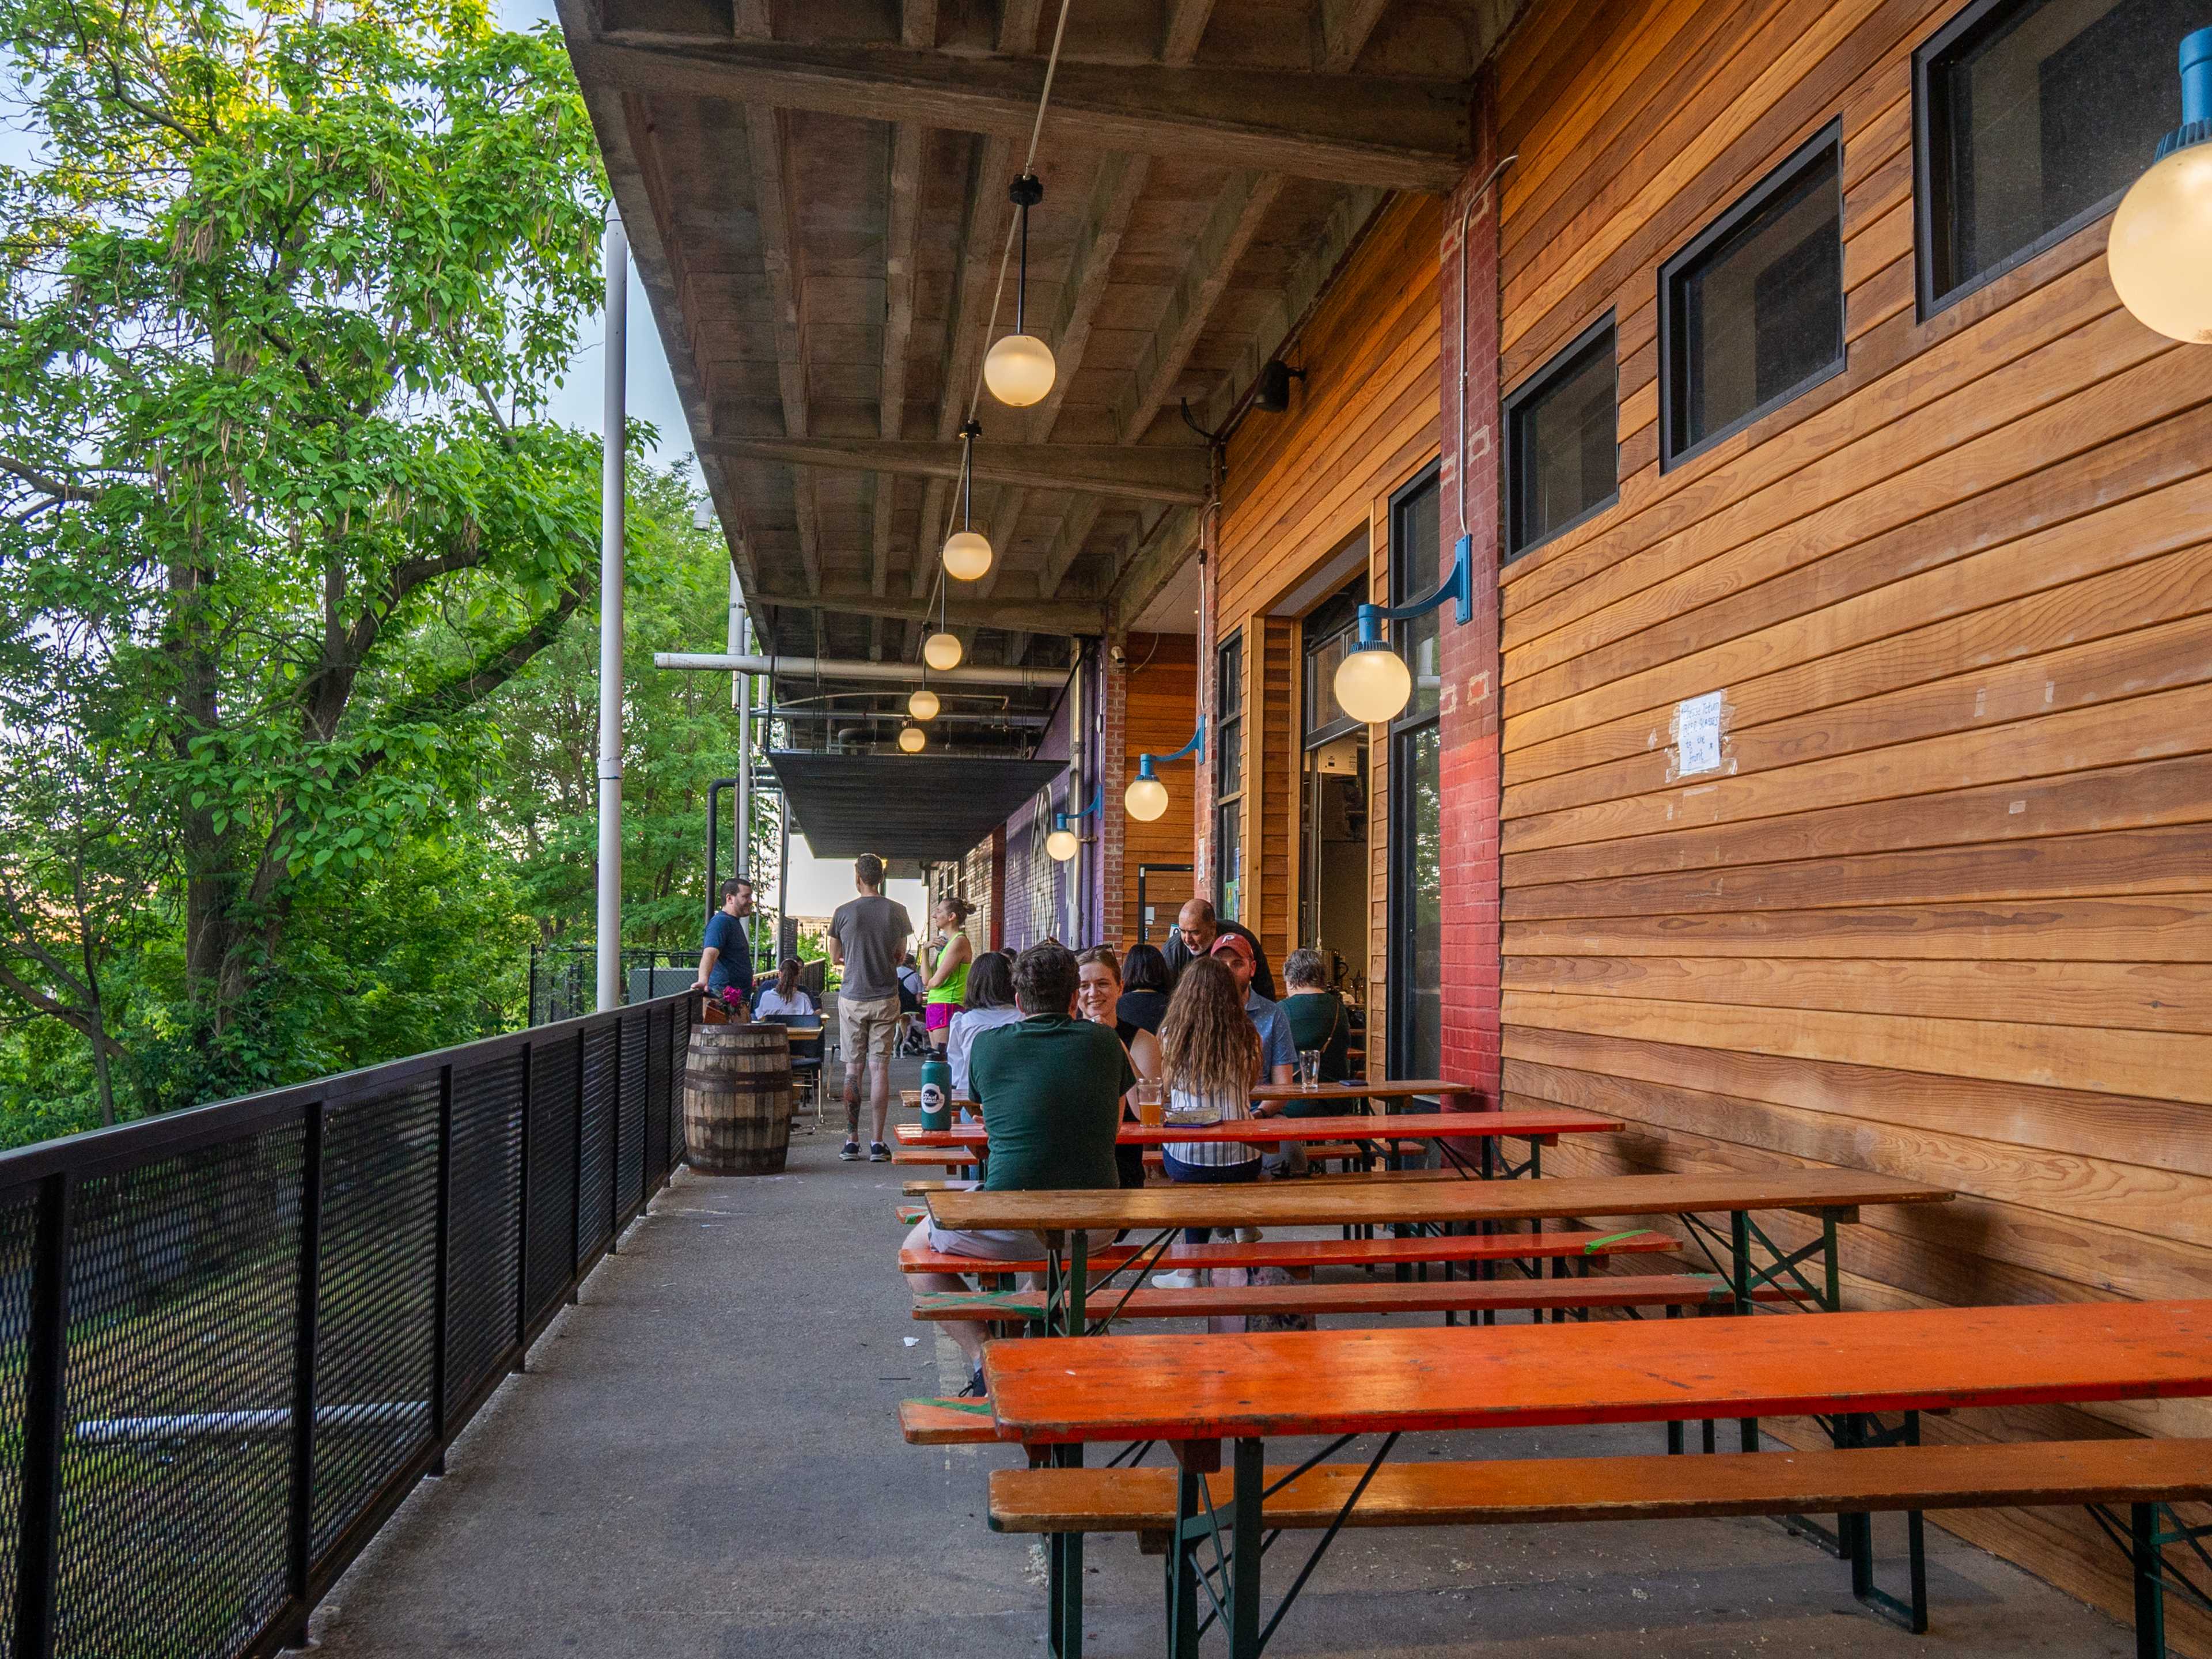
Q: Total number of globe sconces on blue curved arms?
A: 4